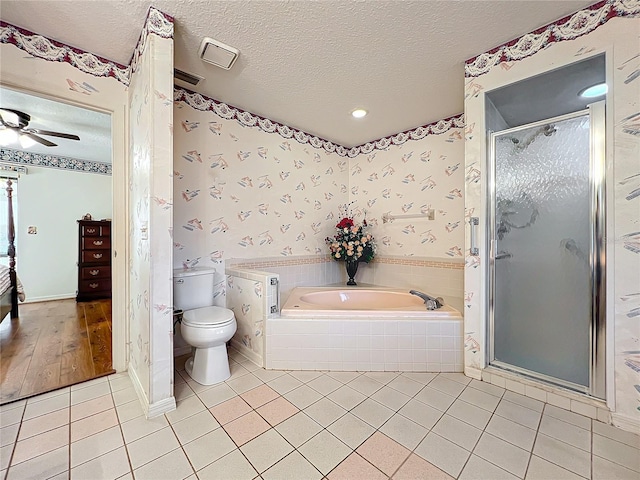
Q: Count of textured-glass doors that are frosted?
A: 1